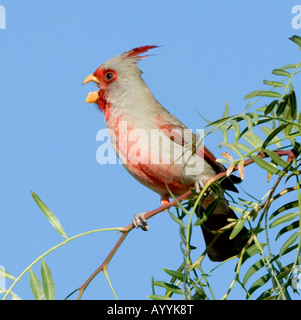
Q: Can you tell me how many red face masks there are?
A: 1